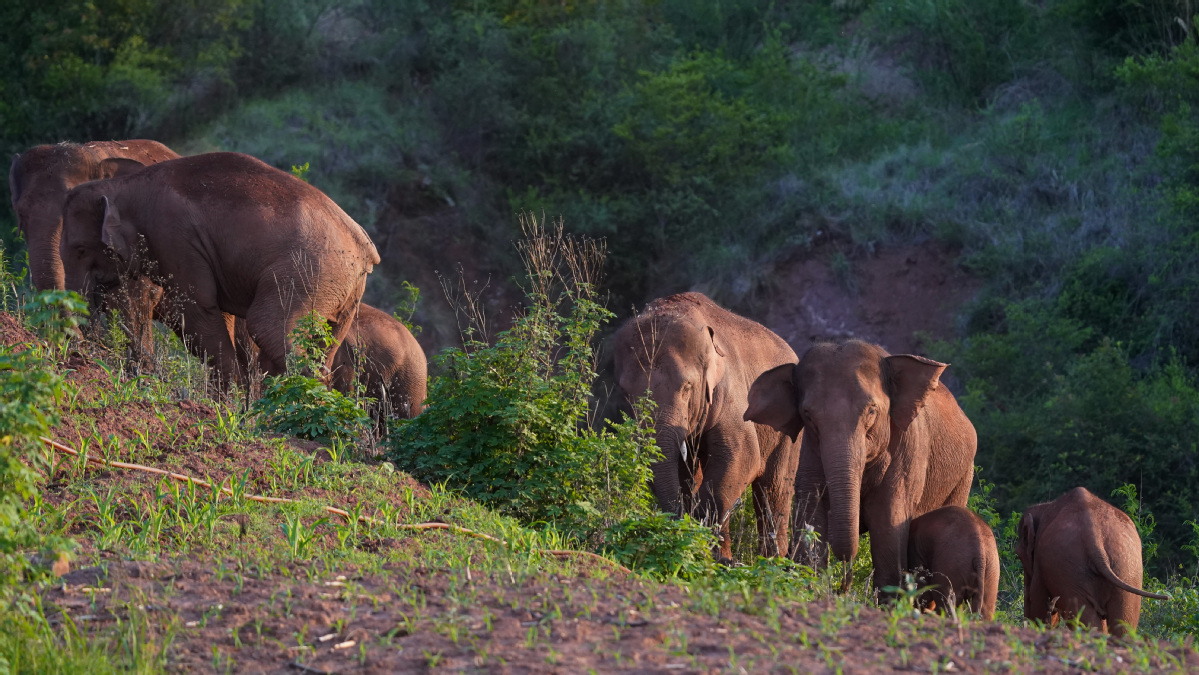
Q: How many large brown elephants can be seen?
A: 4